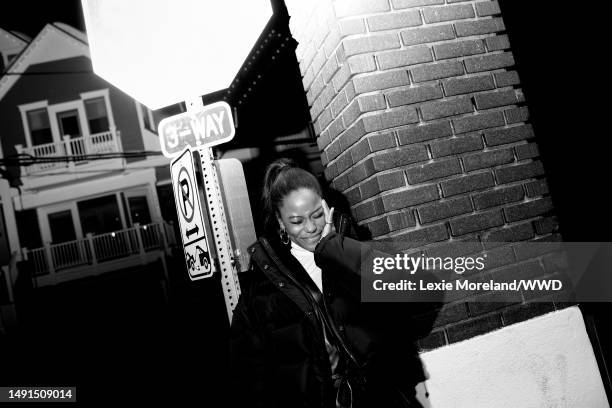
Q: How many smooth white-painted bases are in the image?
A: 1